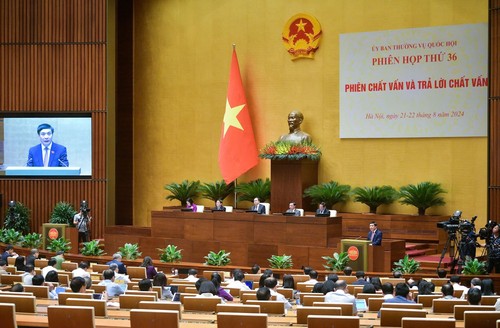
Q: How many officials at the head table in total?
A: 5